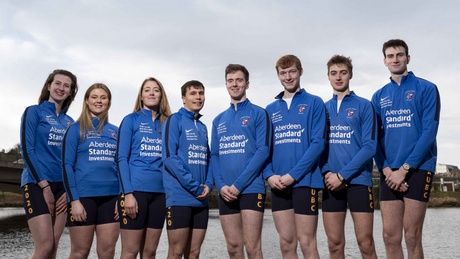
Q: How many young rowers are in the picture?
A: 8